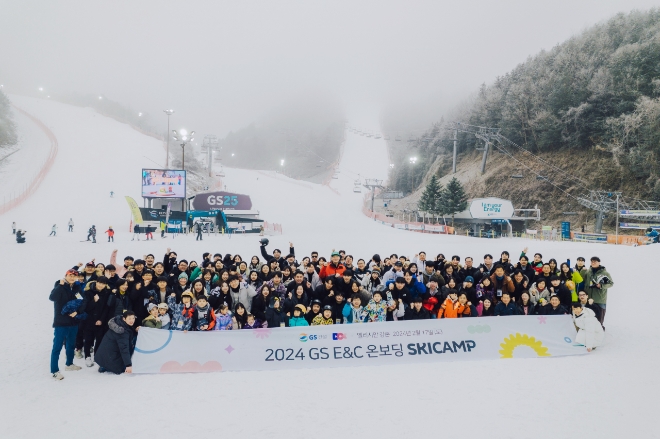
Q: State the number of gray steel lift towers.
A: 5